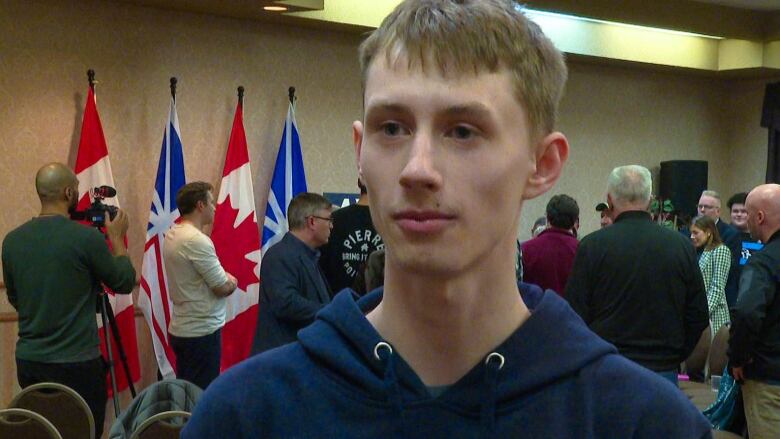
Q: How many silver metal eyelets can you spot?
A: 2